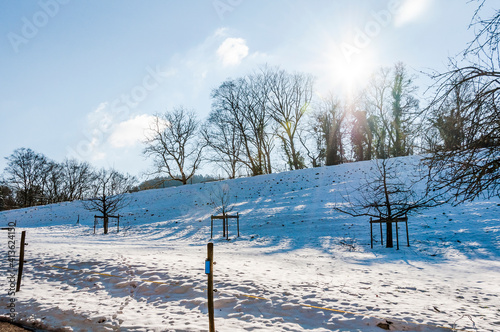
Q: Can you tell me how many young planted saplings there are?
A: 3